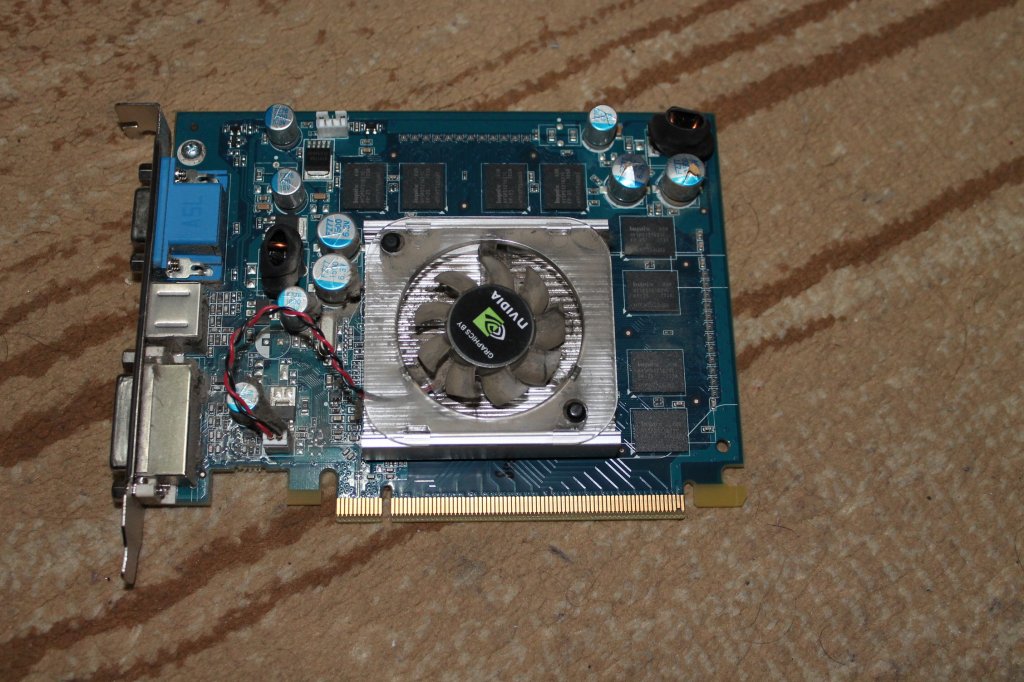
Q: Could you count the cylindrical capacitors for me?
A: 9